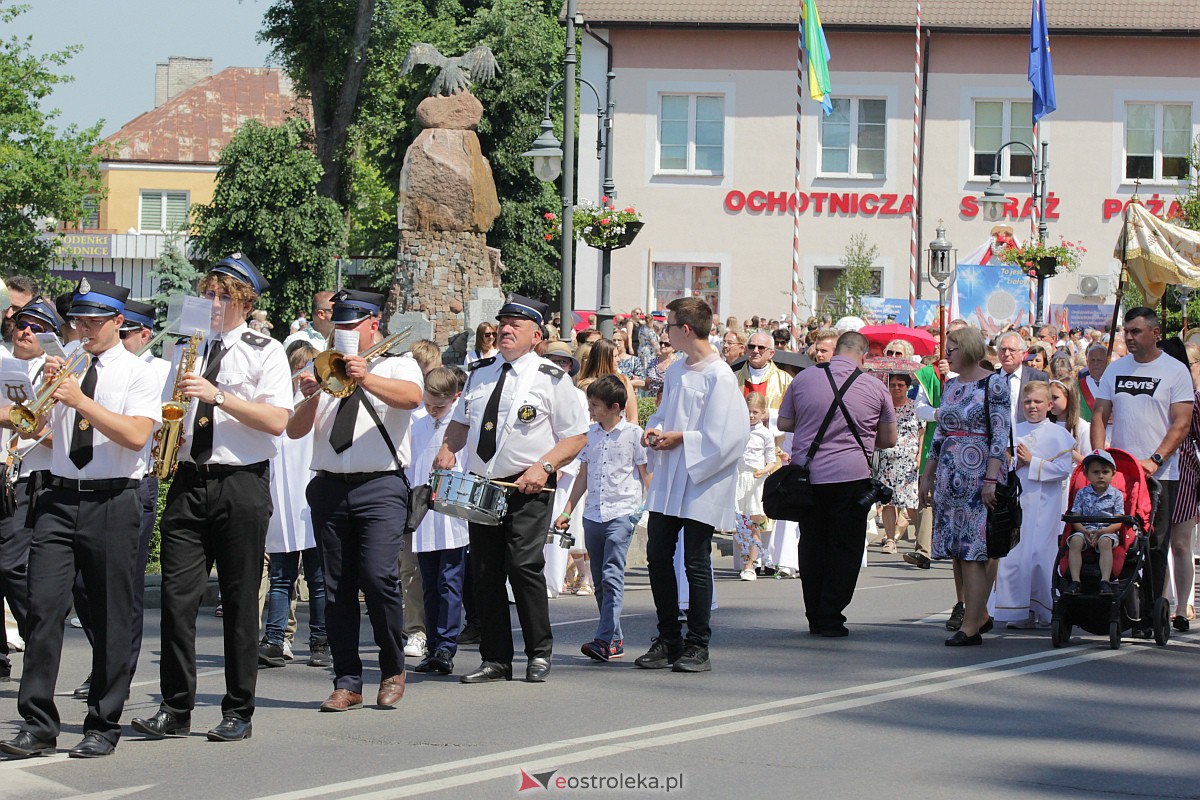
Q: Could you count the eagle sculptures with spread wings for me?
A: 1